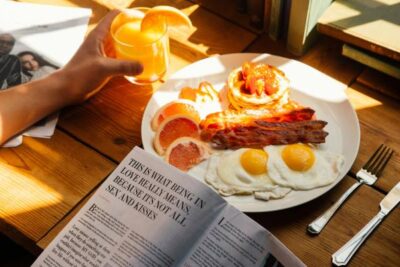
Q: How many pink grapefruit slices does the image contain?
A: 3